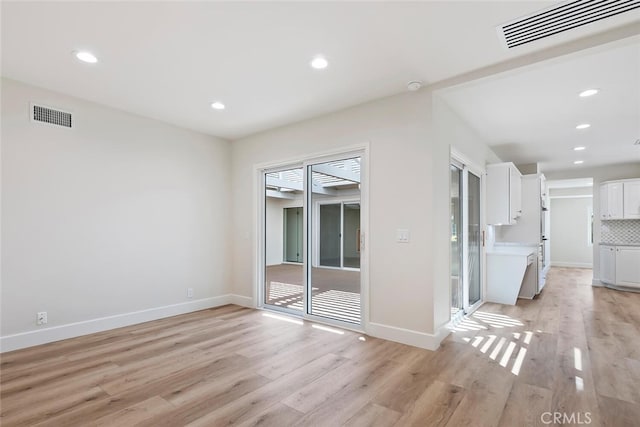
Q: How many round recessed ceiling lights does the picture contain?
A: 7